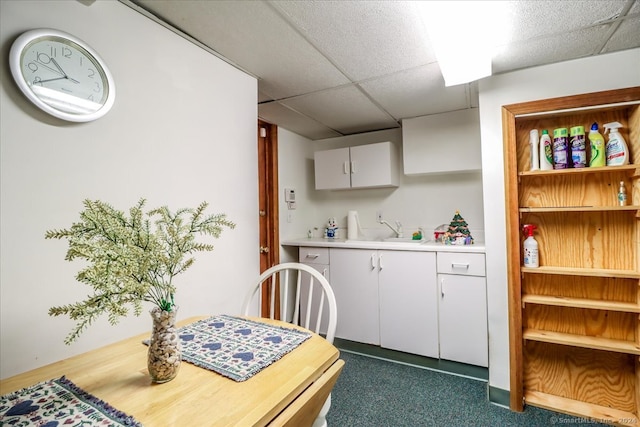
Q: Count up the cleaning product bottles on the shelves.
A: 8